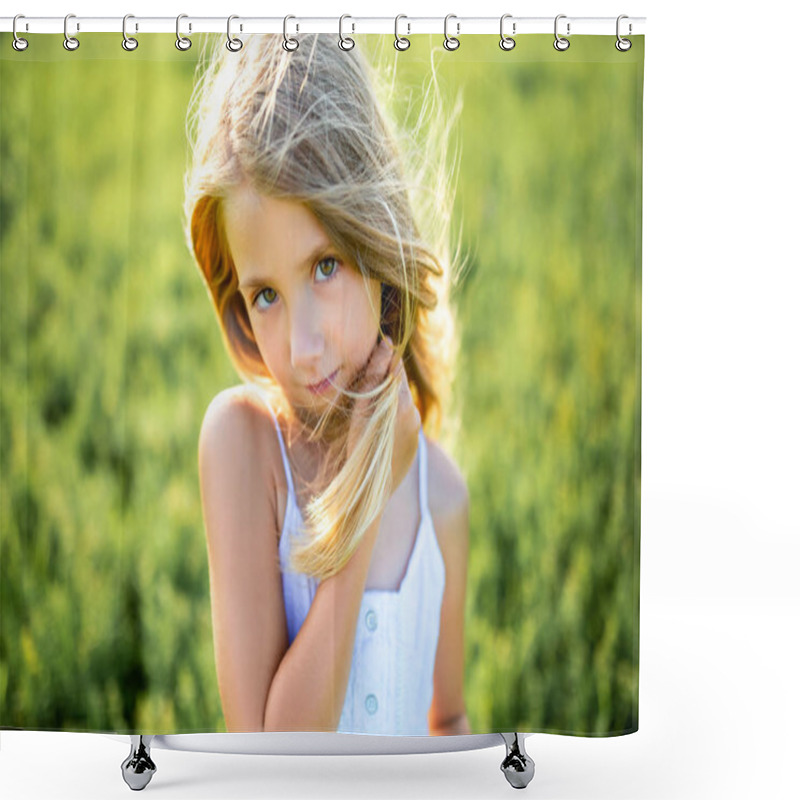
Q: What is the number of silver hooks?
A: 12